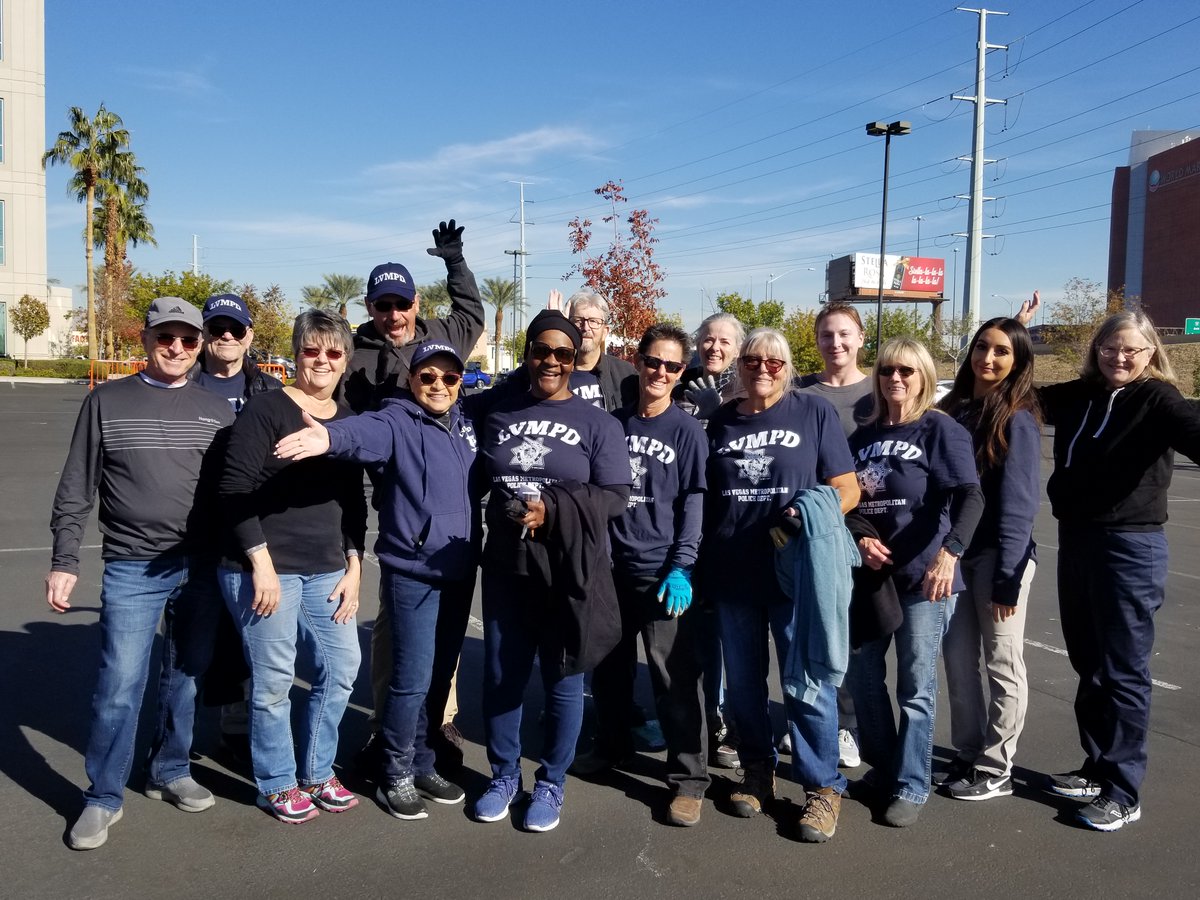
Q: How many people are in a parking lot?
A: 14